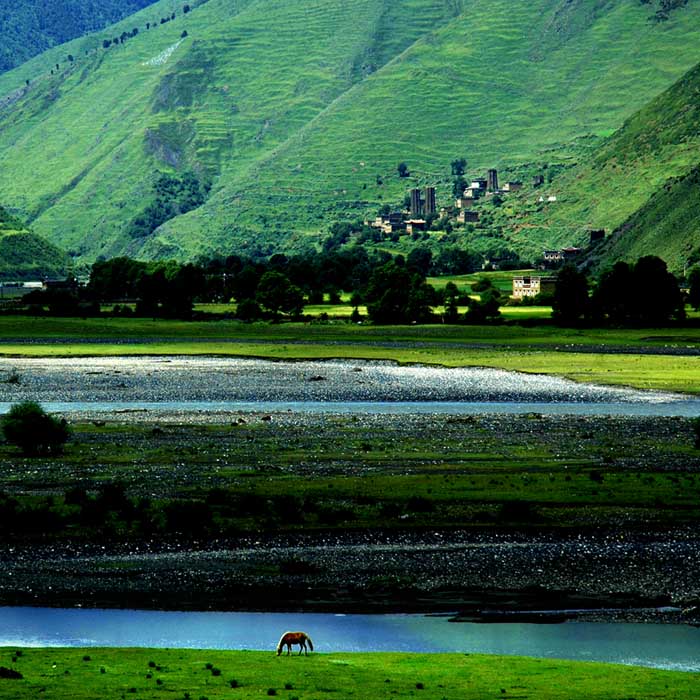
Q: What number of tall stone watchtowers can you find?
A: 3